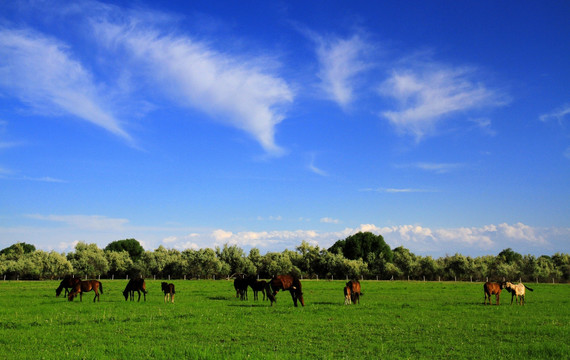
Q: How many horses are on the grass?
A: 11